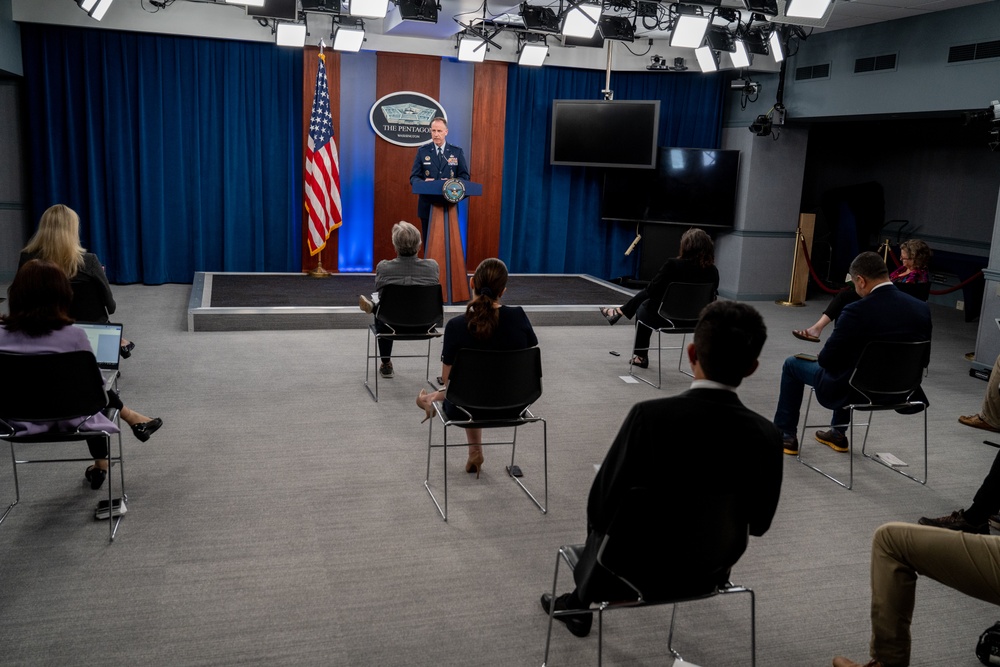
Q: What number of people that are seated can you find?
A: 11